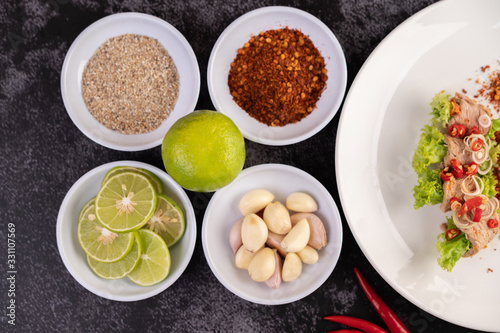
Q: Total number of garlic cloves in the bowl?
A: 13